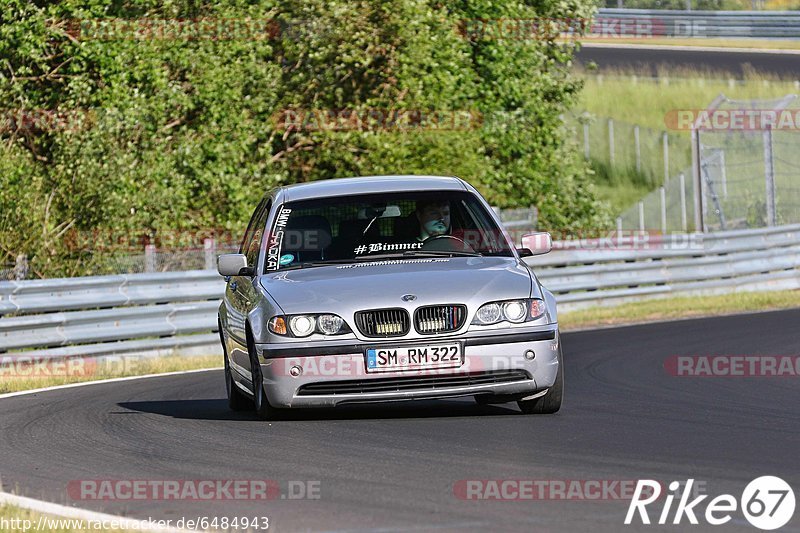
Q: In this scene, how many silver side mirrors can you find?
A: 2